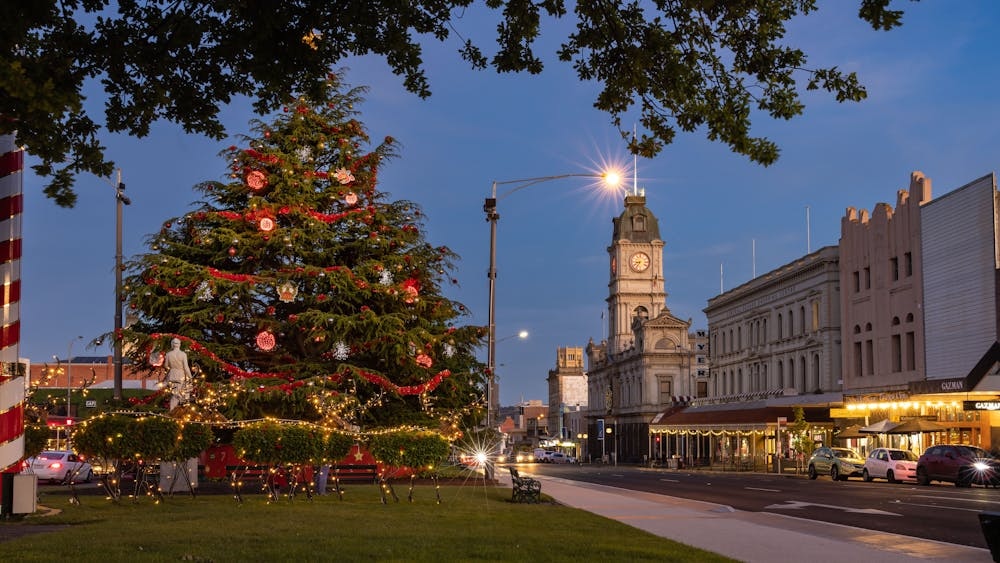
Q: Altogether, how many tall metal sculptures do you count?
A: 0